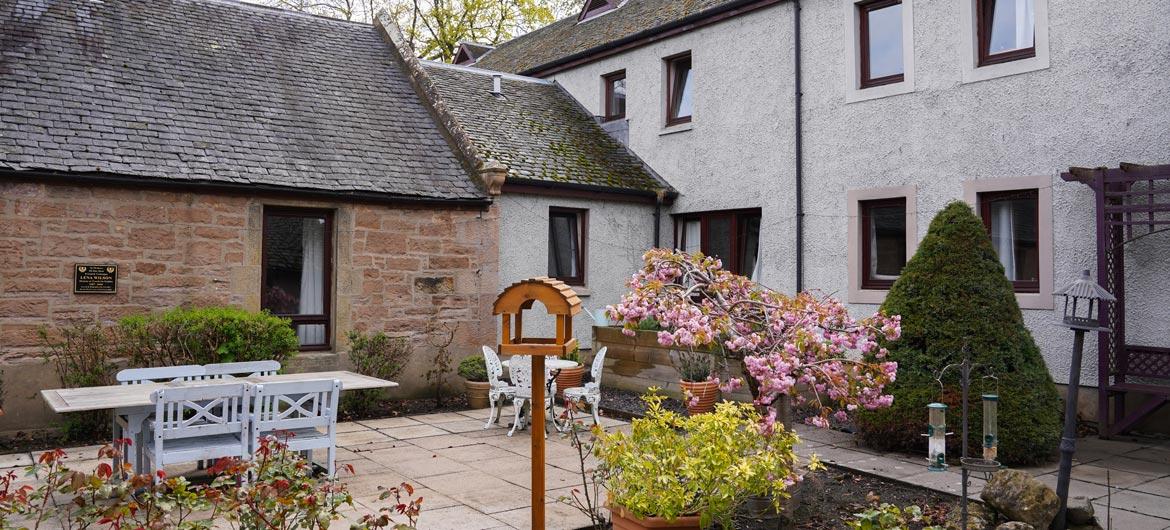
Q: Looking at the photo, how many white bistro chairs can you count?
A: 4